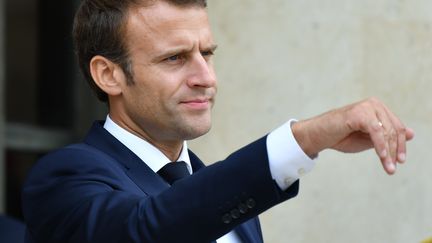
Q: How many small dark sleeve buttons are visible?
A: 4